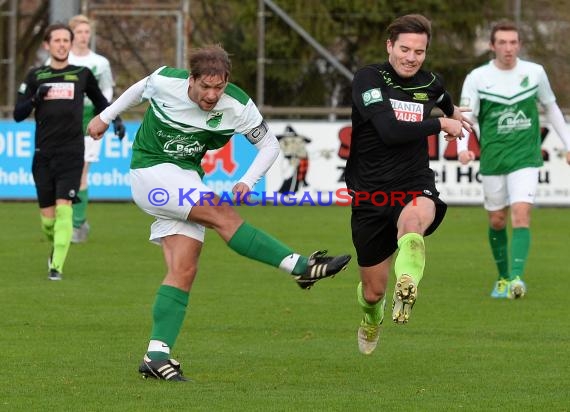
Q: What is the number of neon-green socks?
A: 4